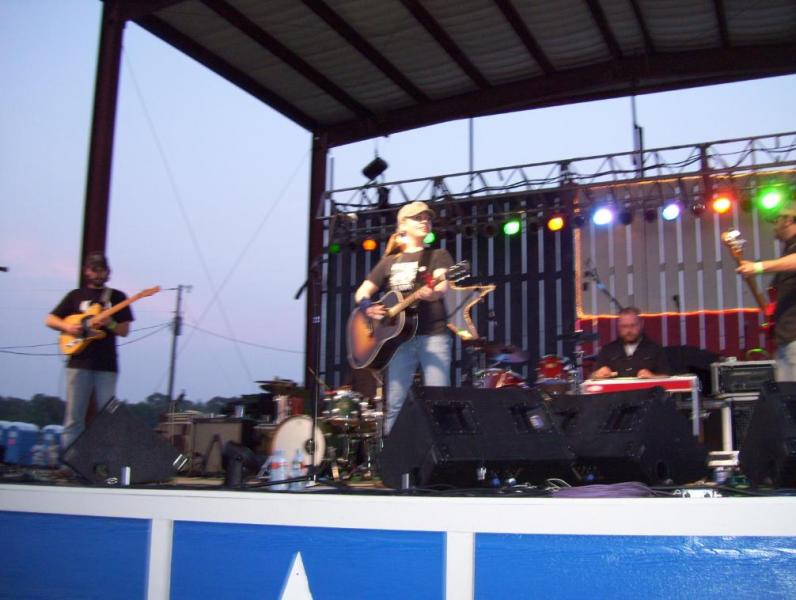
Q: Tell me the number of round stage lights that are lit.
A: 9